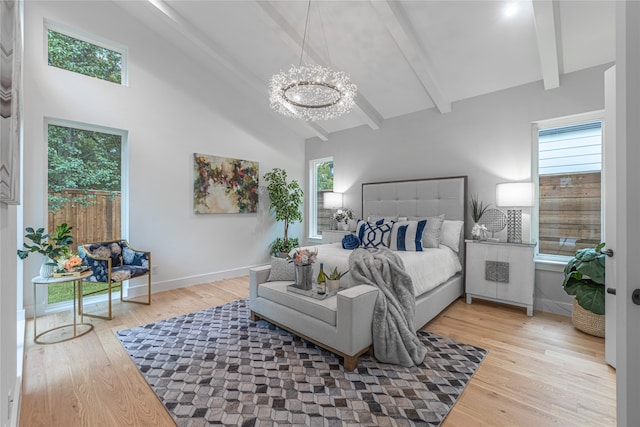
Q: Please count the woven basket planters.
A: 1